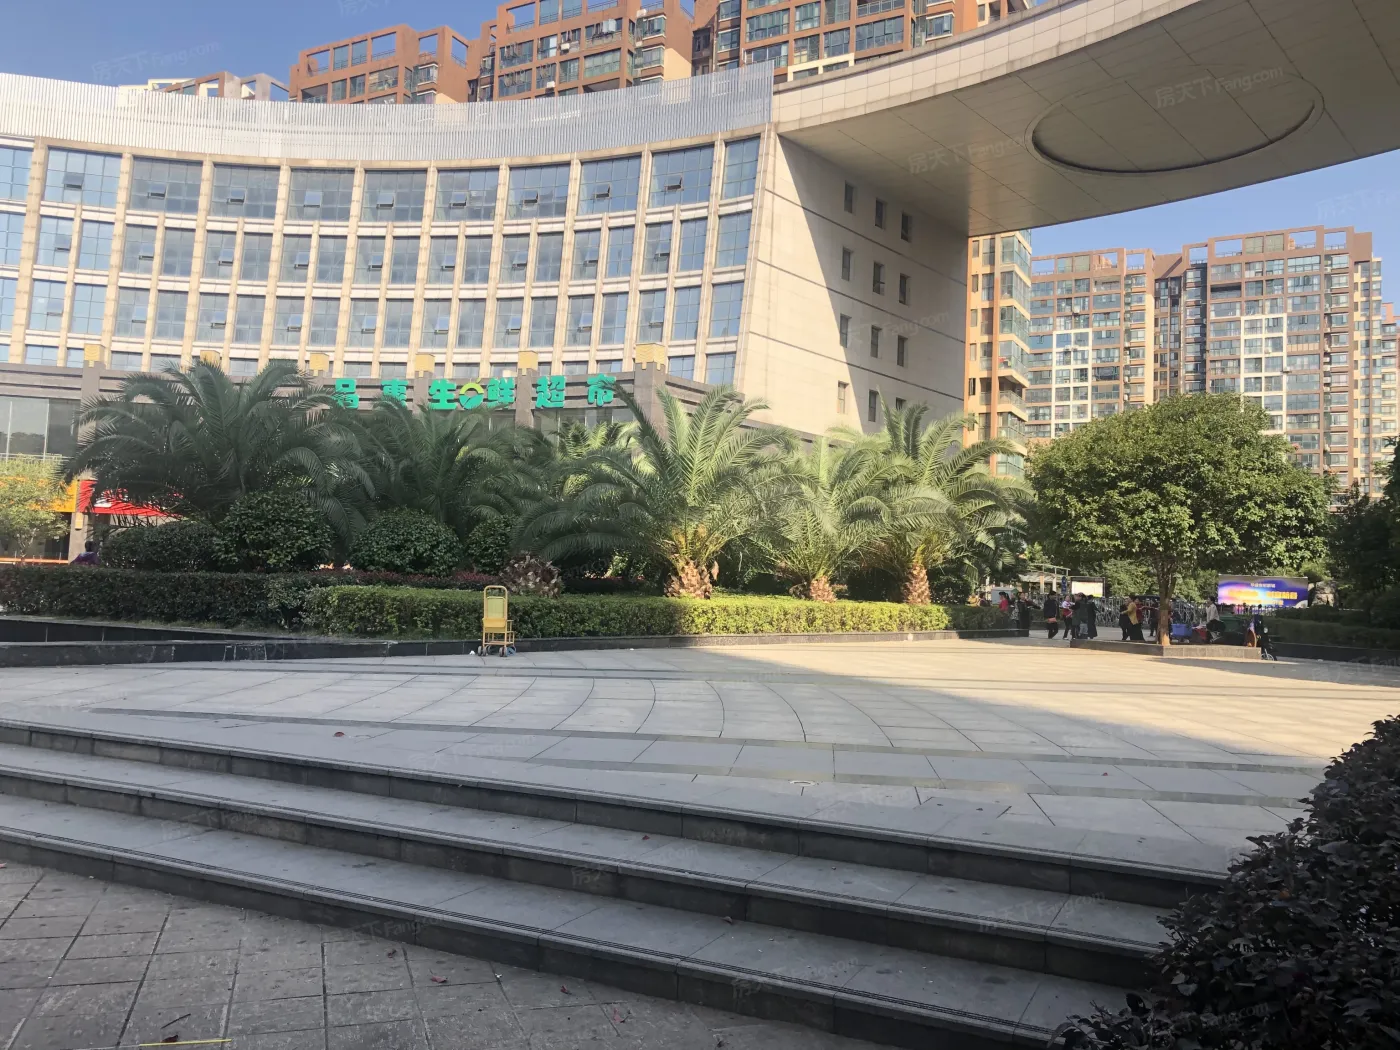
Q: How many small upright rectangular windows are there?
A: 12